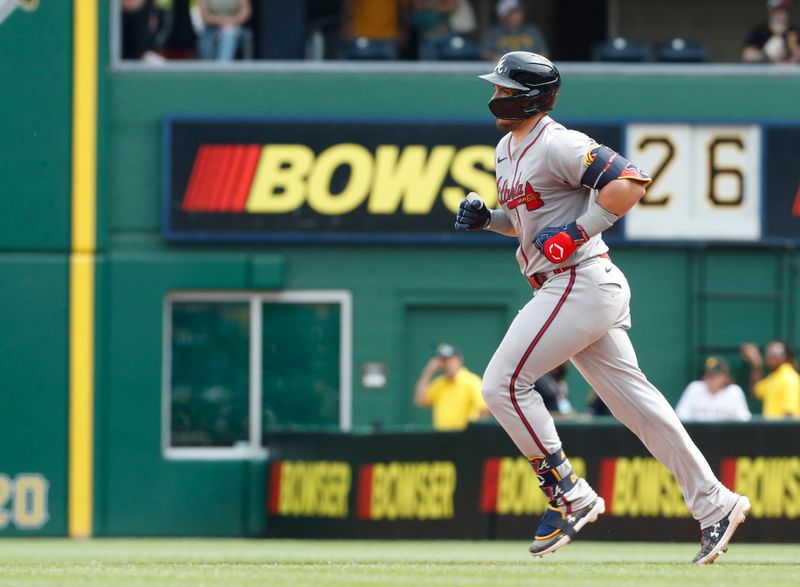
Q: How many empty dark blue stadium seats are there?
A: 4